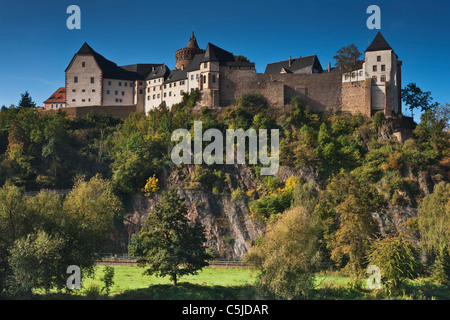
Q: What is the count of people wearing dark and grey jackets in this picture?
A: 0